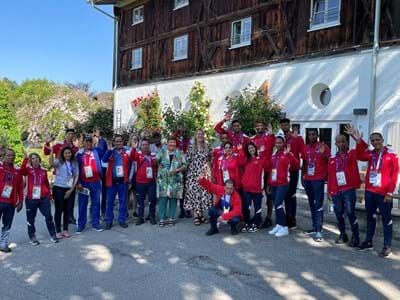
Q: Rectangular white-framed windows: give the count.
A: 6